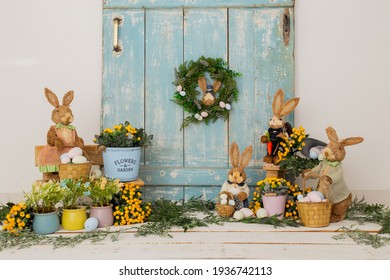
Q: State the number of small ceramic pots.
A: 3